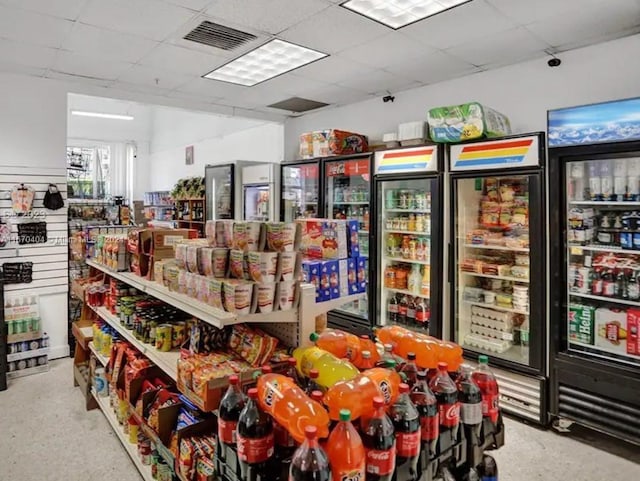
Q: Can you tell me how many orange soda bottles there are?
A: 5